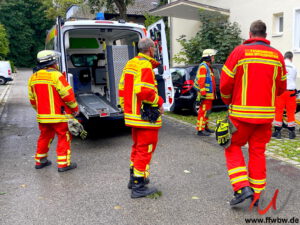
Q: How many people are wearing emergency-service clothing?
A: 5